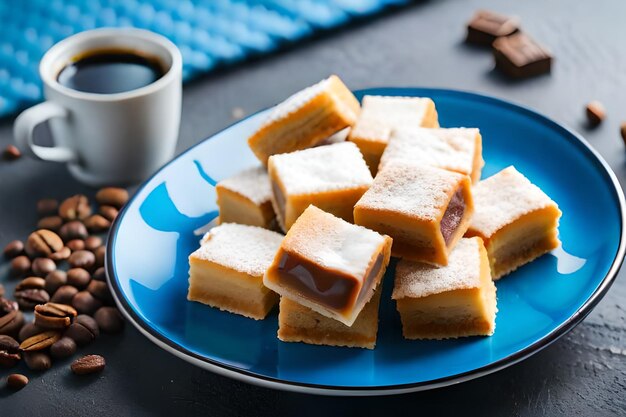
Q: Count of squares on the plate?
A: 11